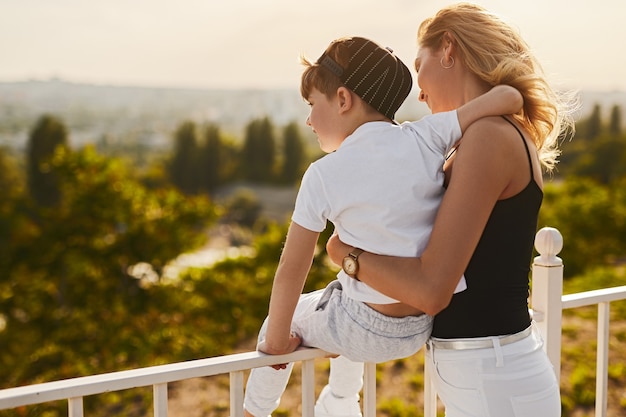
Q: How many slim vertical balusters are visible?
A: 7